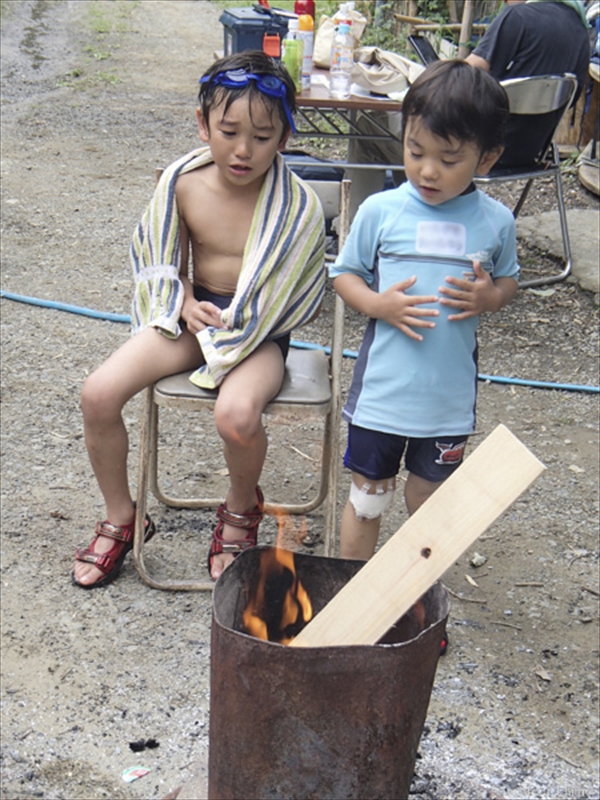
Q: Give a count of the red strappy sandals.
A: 2